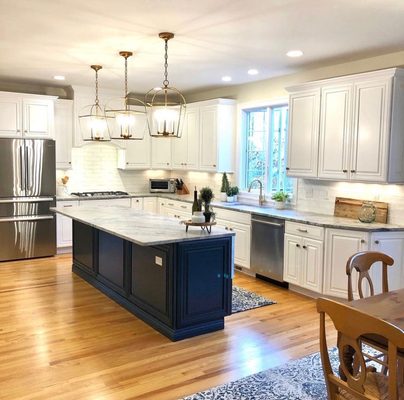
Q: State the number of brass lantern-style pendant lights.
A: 3